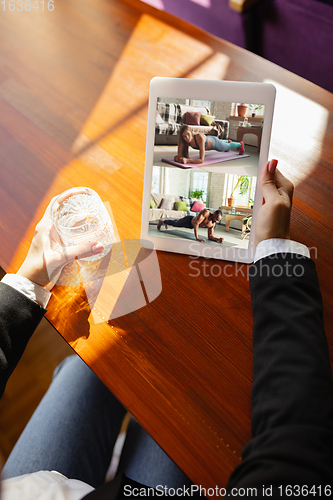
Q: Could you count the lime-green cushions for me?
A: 3